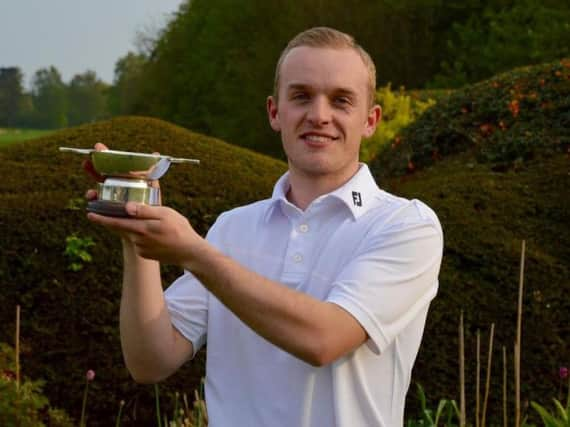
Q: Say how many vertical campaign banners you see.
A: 0